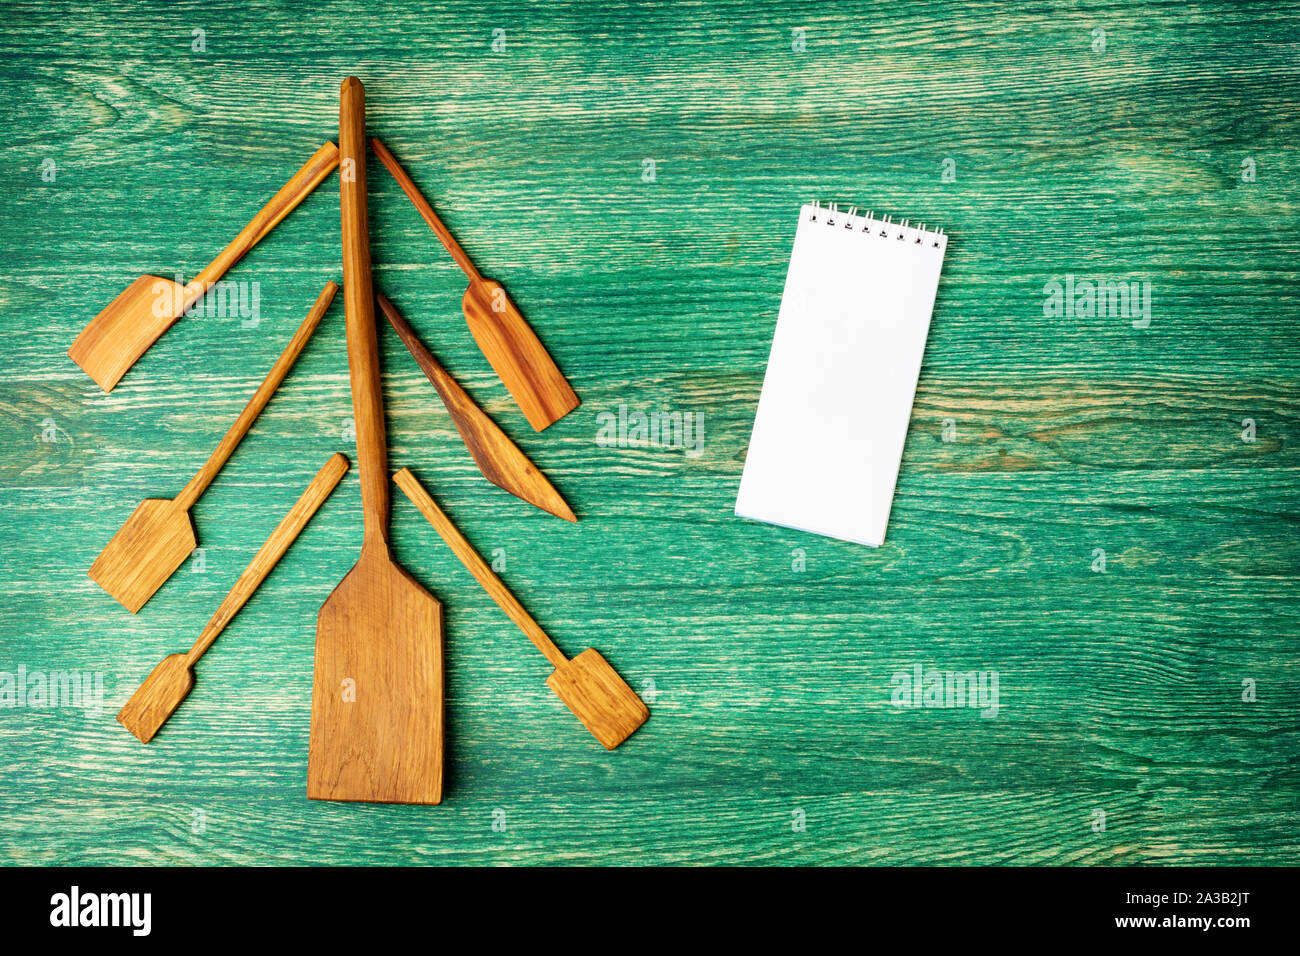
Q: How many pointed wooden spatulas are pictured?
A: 1